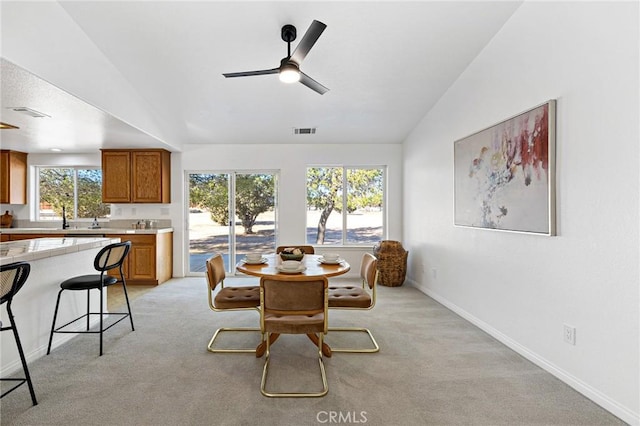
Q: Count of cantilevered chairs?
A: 4